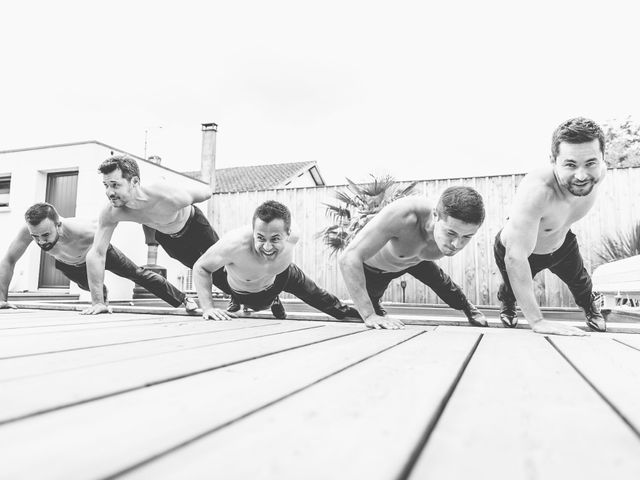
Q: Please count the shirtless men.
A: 5